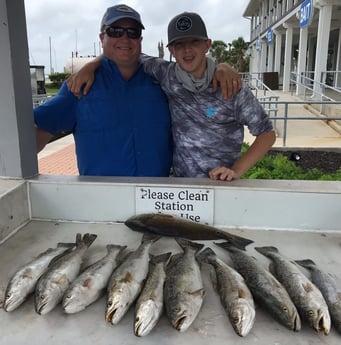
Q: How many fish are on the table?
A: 11